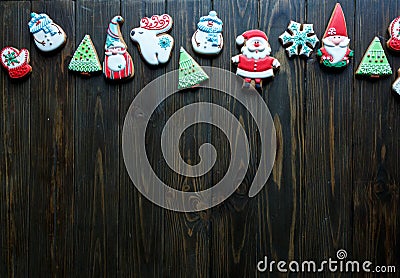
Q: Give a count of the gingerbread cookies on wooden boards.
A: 13